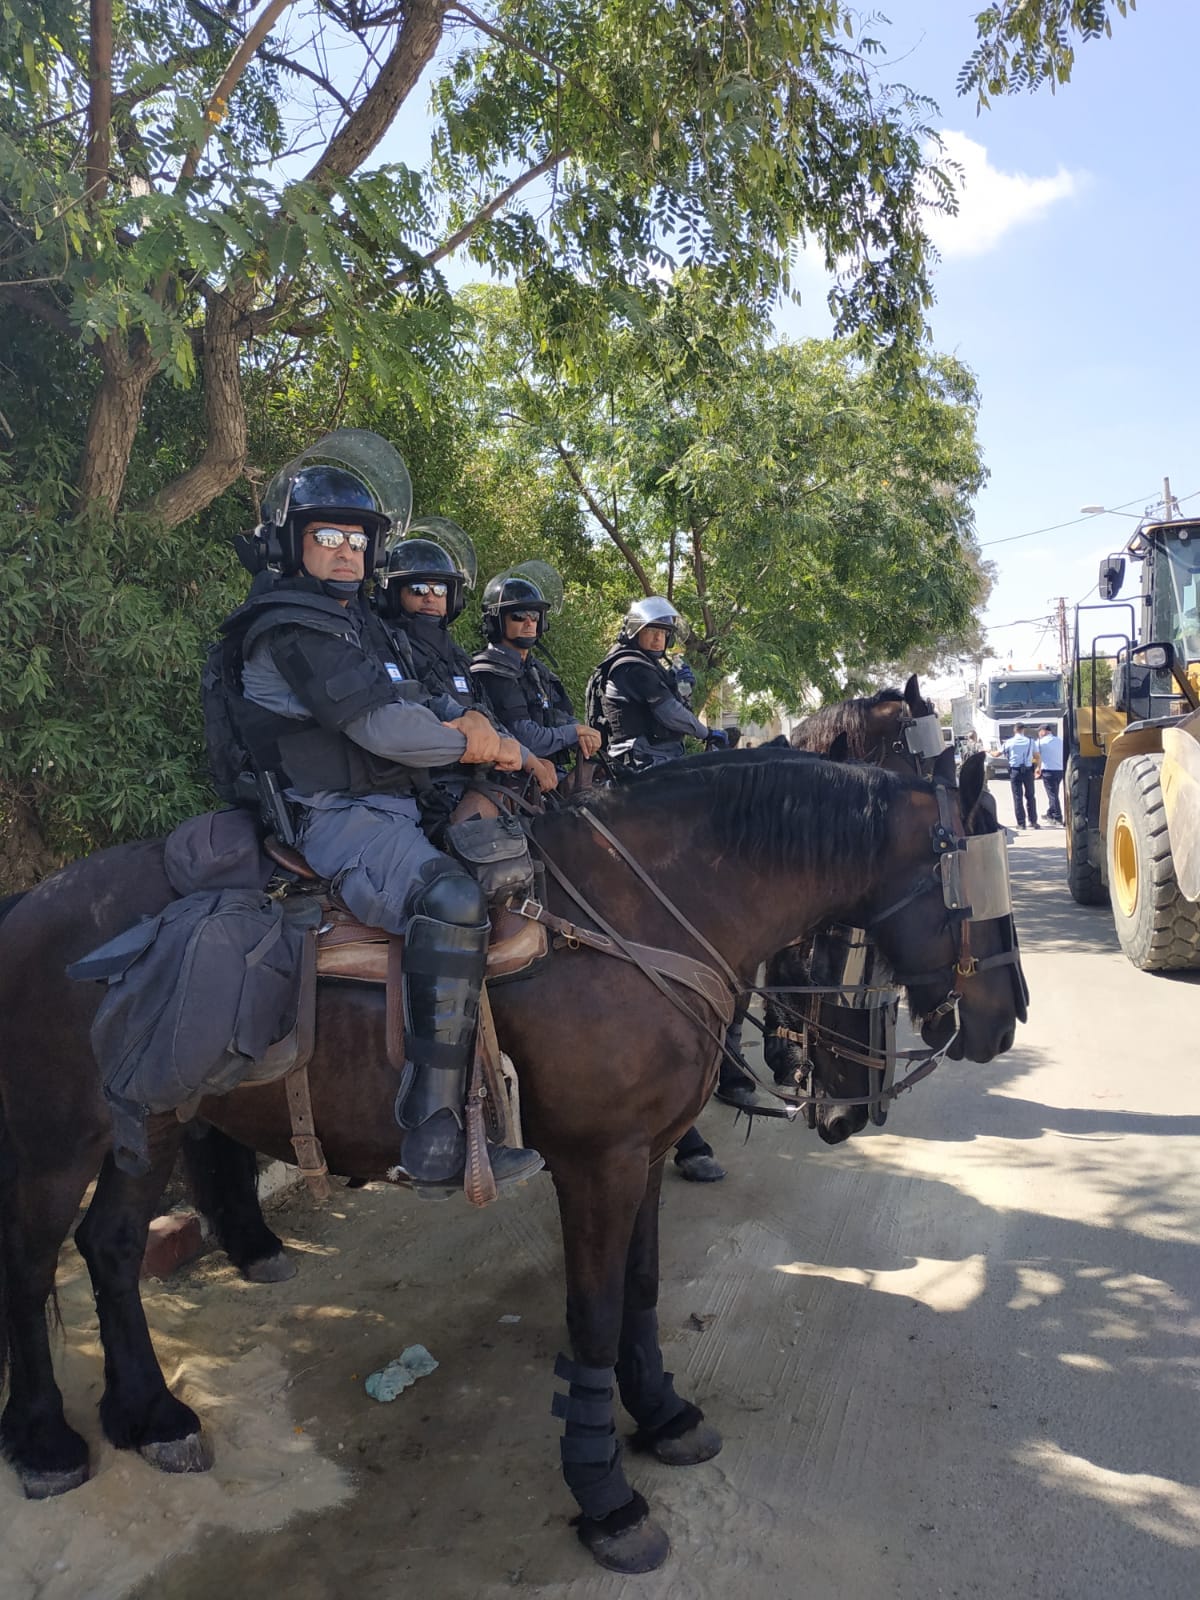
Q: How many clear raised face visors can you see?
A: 4